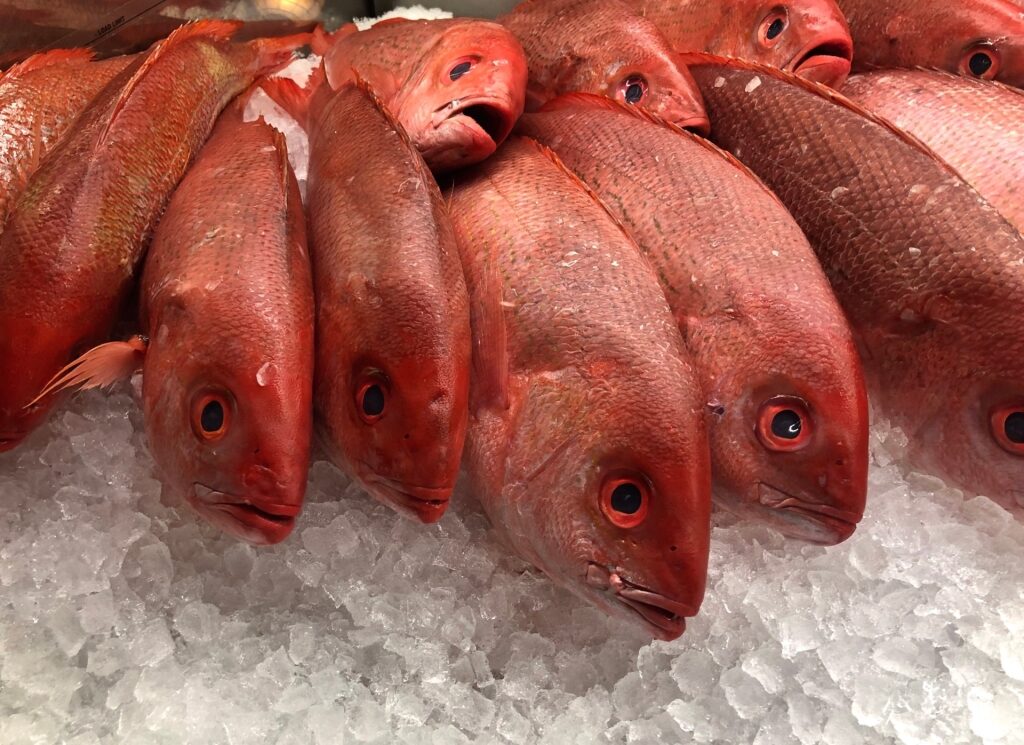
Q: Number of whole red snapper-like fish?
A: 12